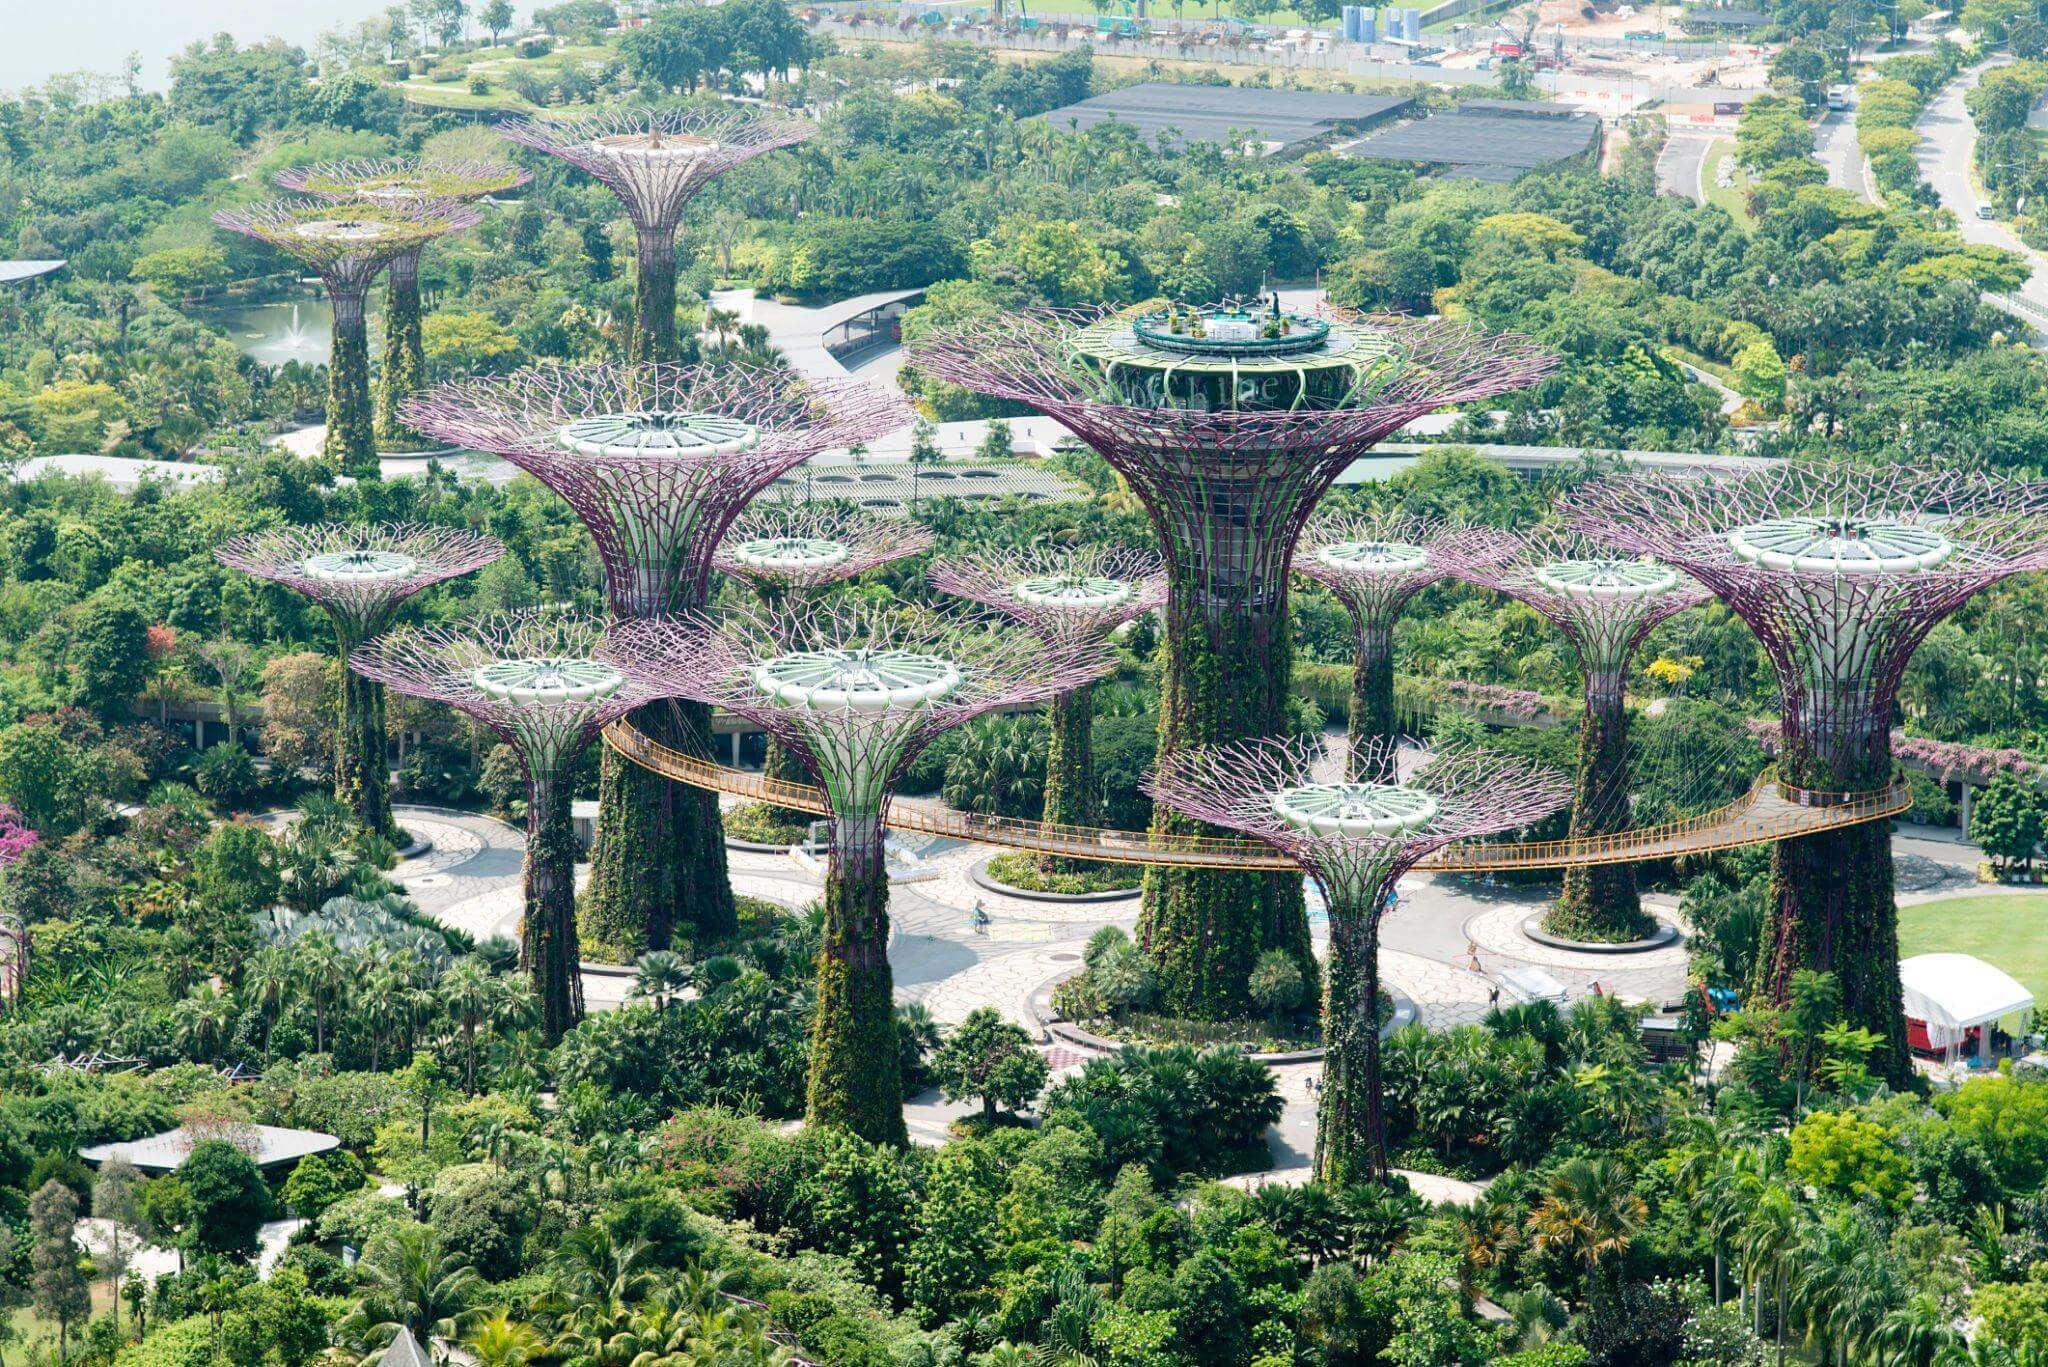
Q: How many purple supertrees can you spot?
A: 14